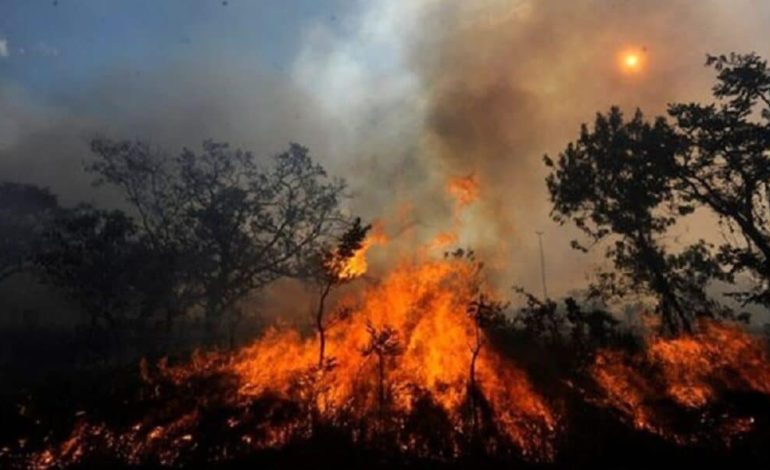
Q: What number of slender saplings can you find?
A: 3